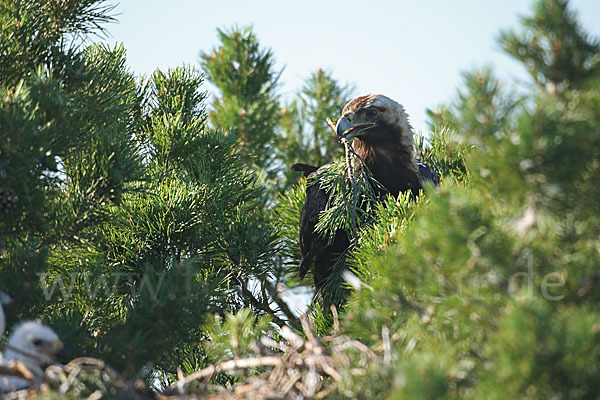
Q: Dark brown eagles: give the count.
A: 1